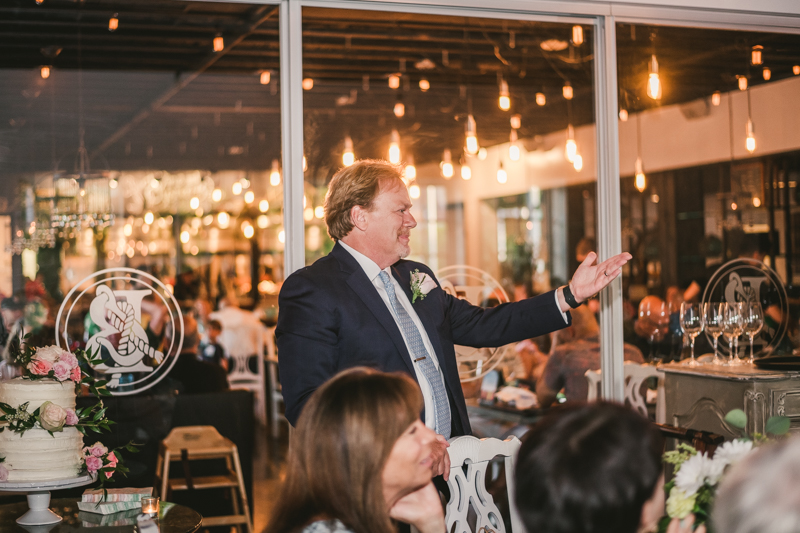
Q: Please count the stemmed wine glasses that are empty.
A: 5